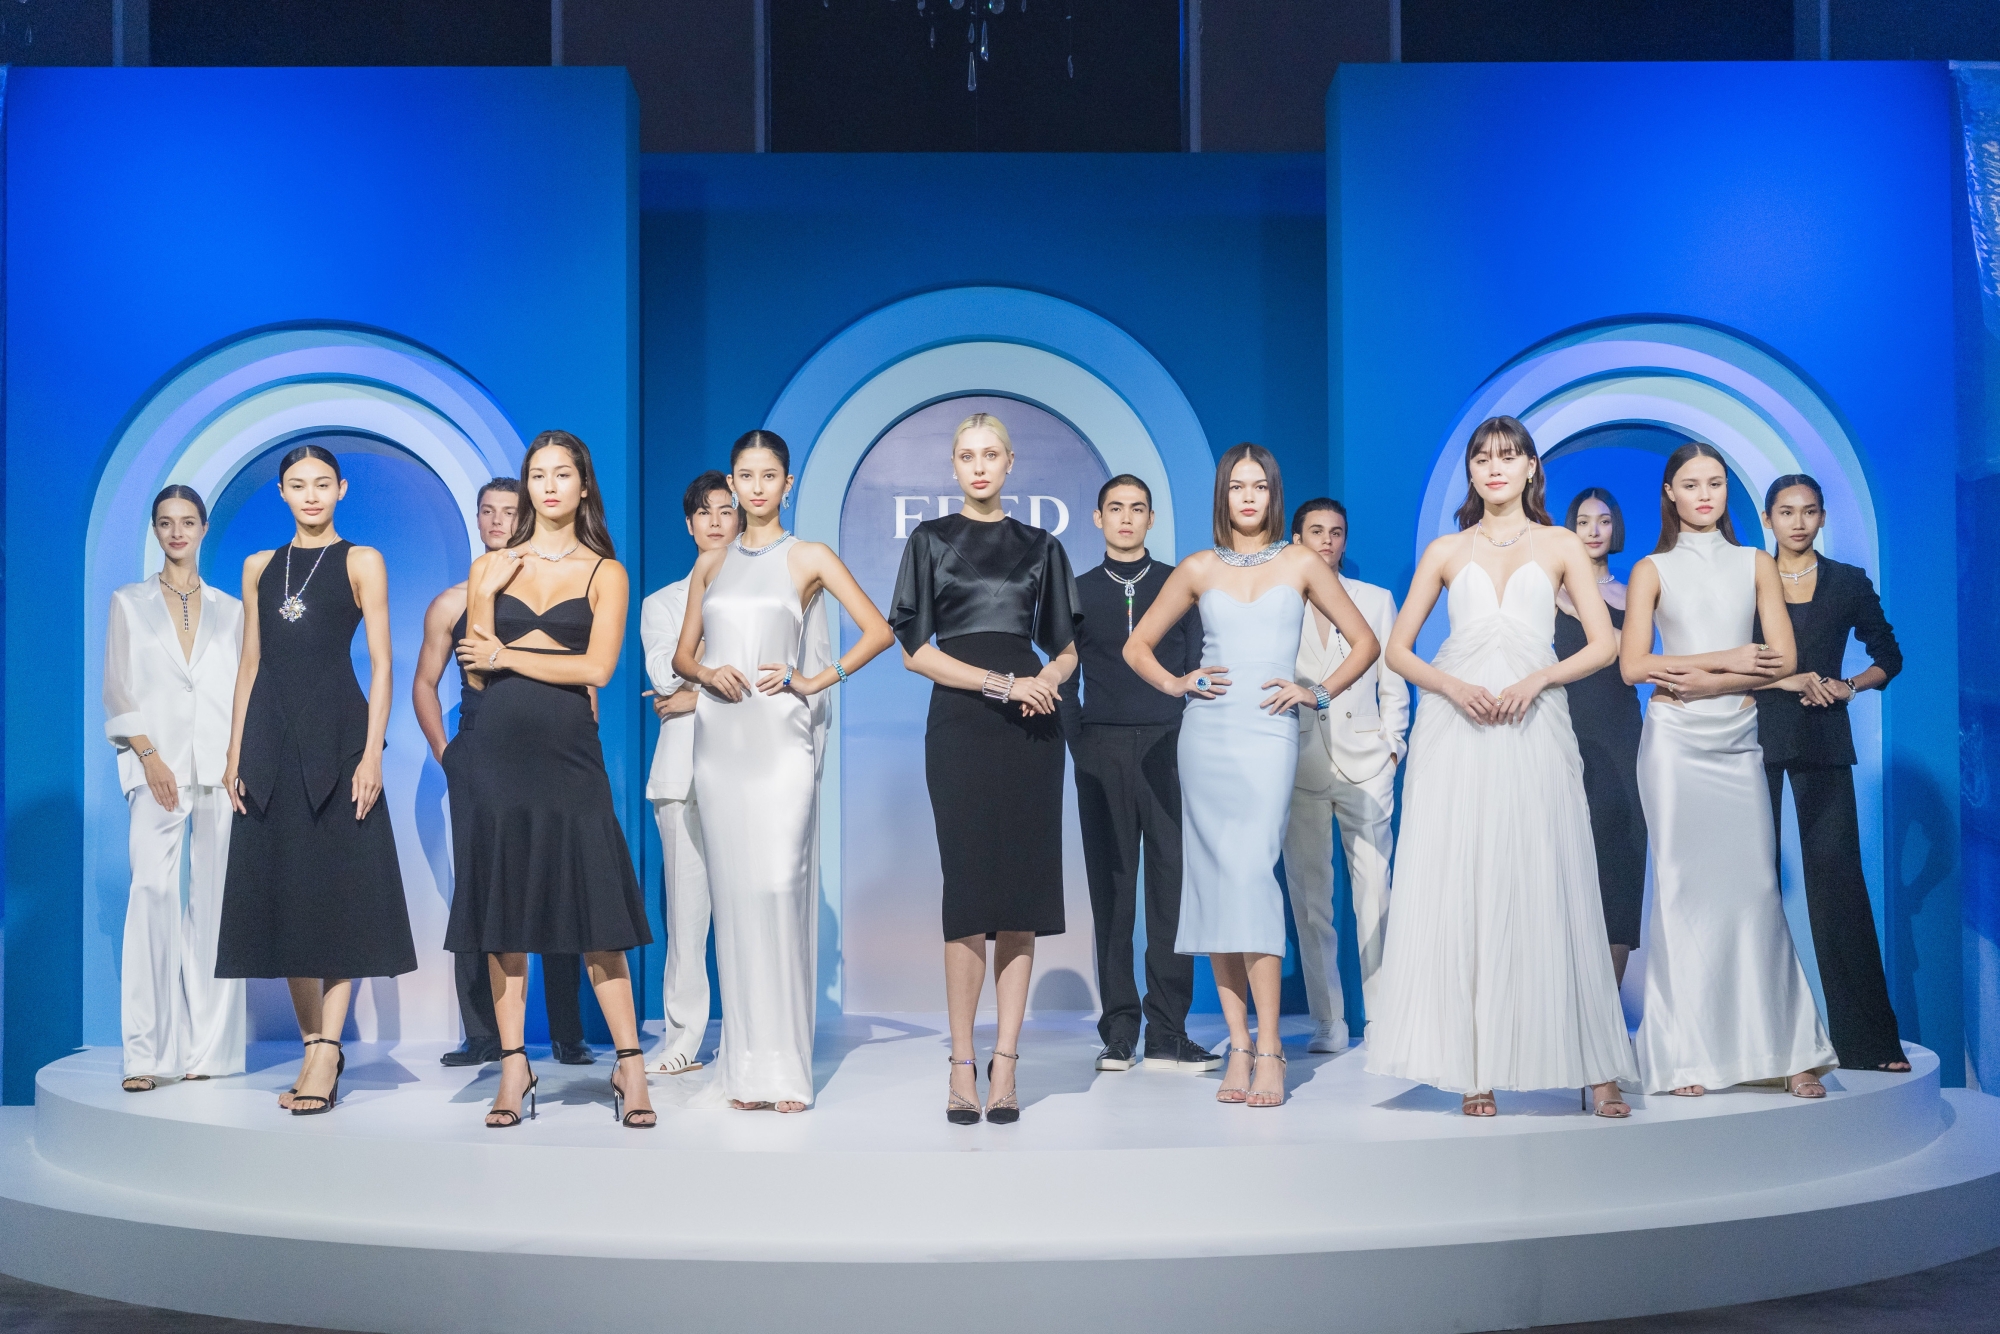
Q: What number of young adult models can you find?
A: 14